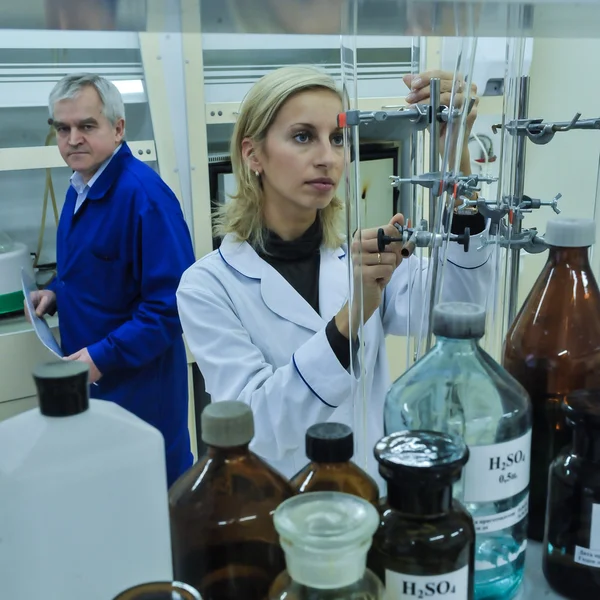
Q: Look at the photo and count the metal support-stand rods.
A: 2